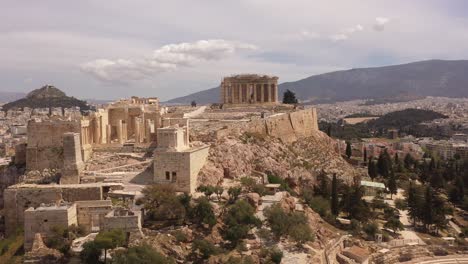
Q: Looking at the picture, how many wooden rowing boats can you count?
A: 0